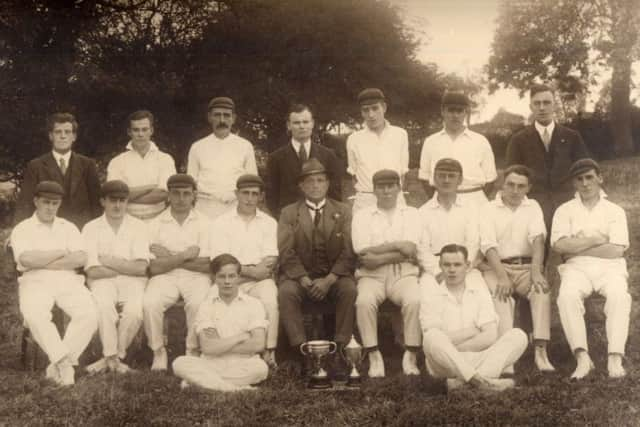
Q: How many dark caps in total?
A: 10